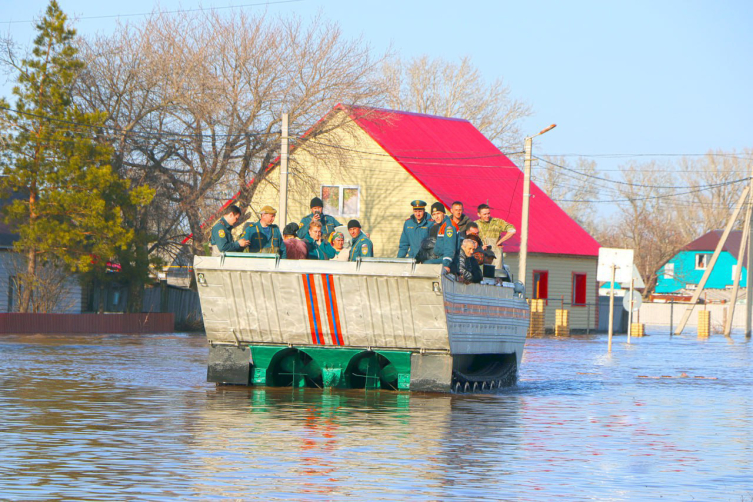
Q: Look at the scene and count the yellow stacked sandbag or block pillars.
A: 4